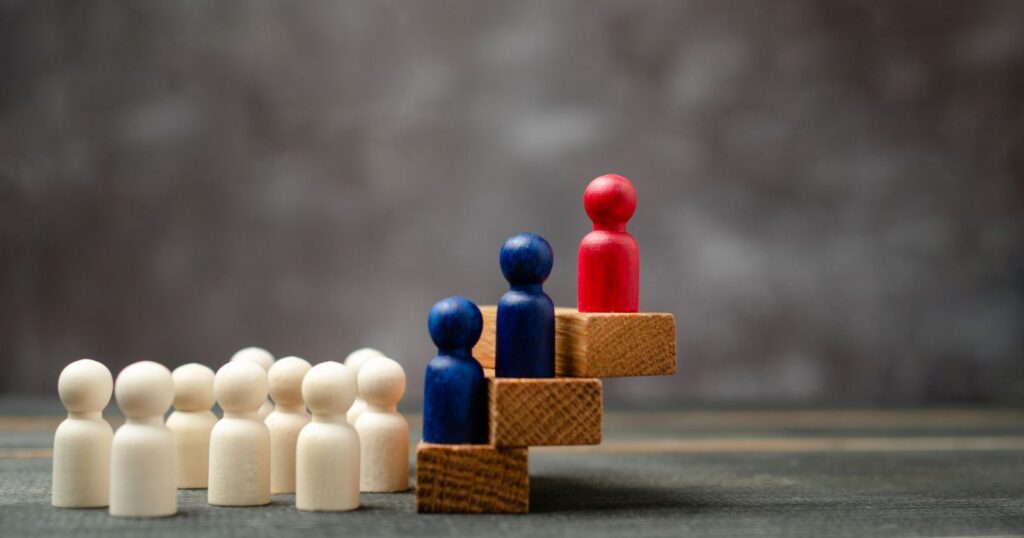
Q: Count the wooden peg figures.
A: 12